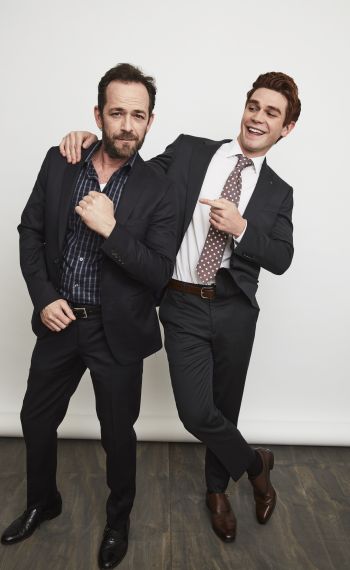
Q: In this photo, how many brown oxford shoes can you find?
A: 2